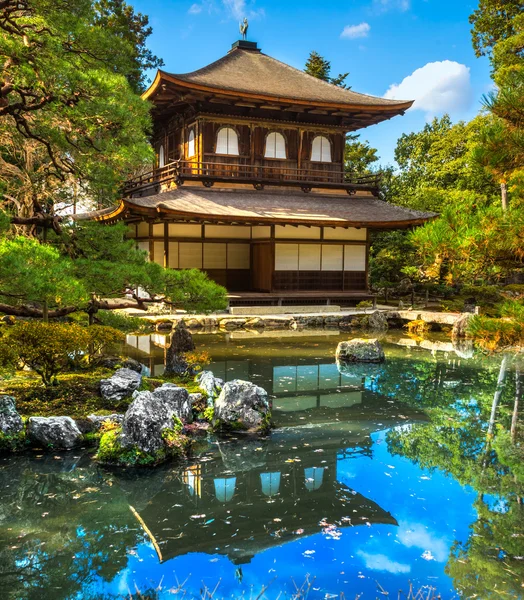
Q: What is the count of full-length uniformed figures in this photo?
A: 0